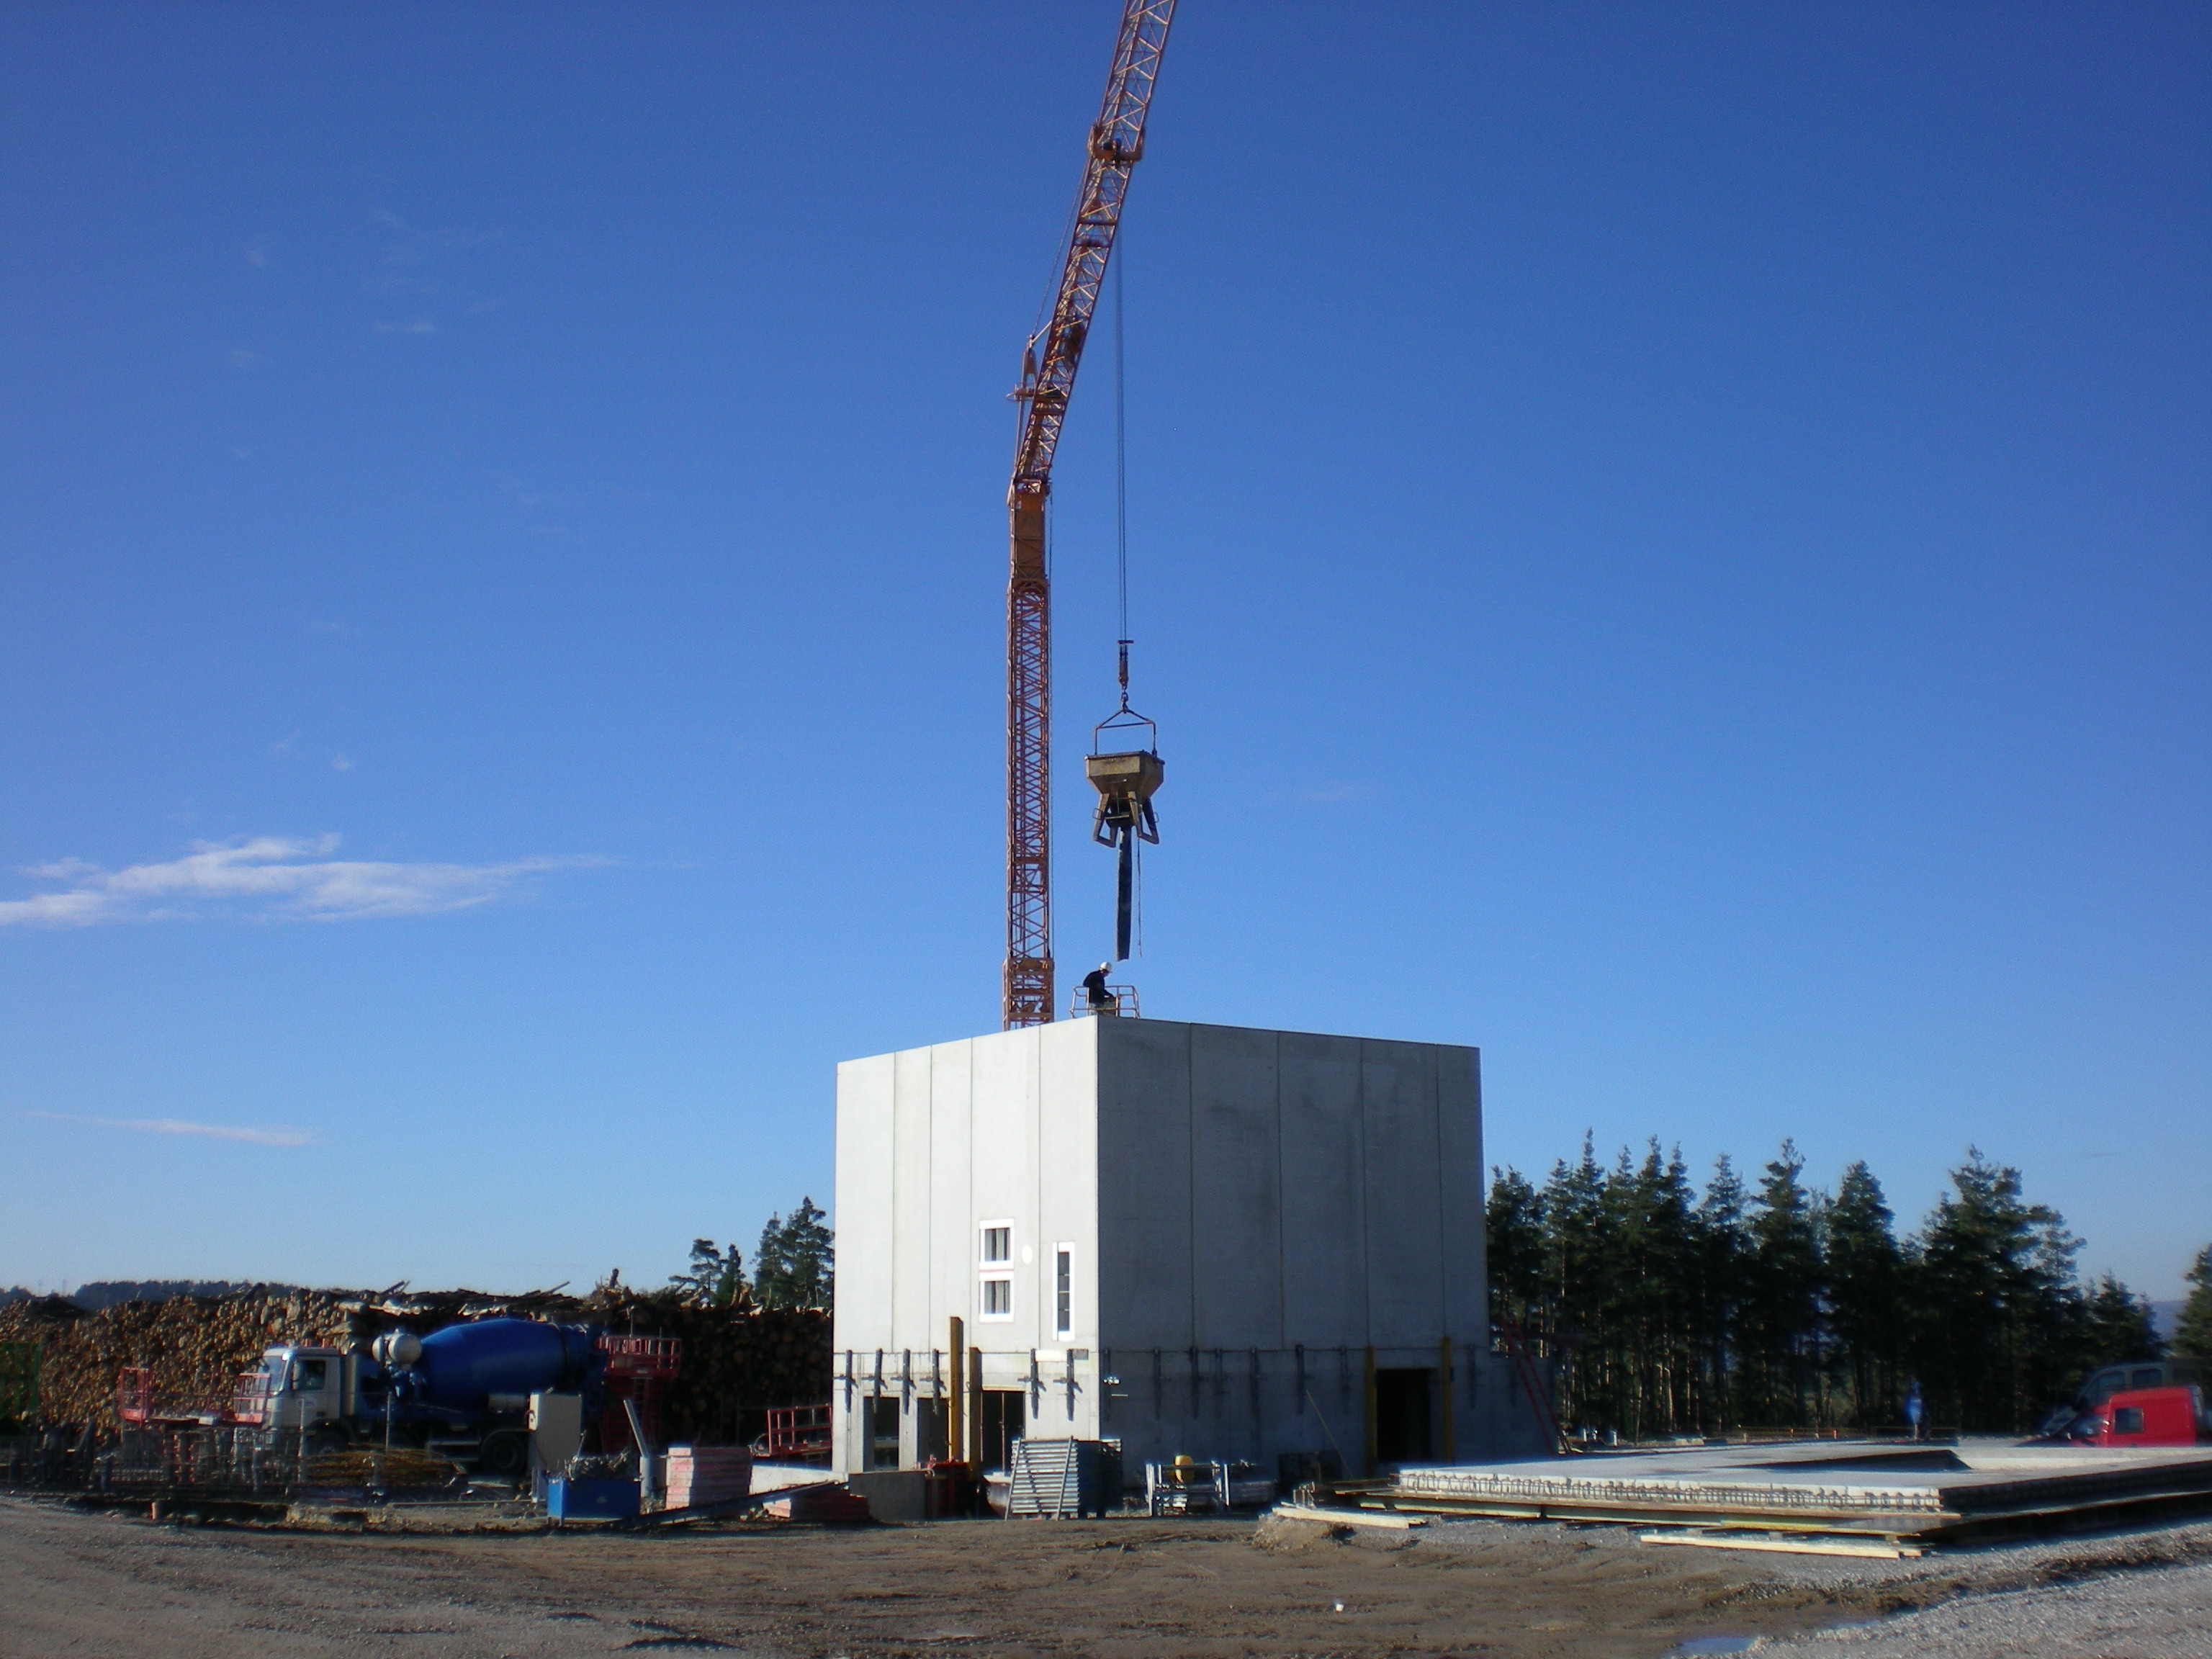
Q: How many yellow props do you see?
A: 4